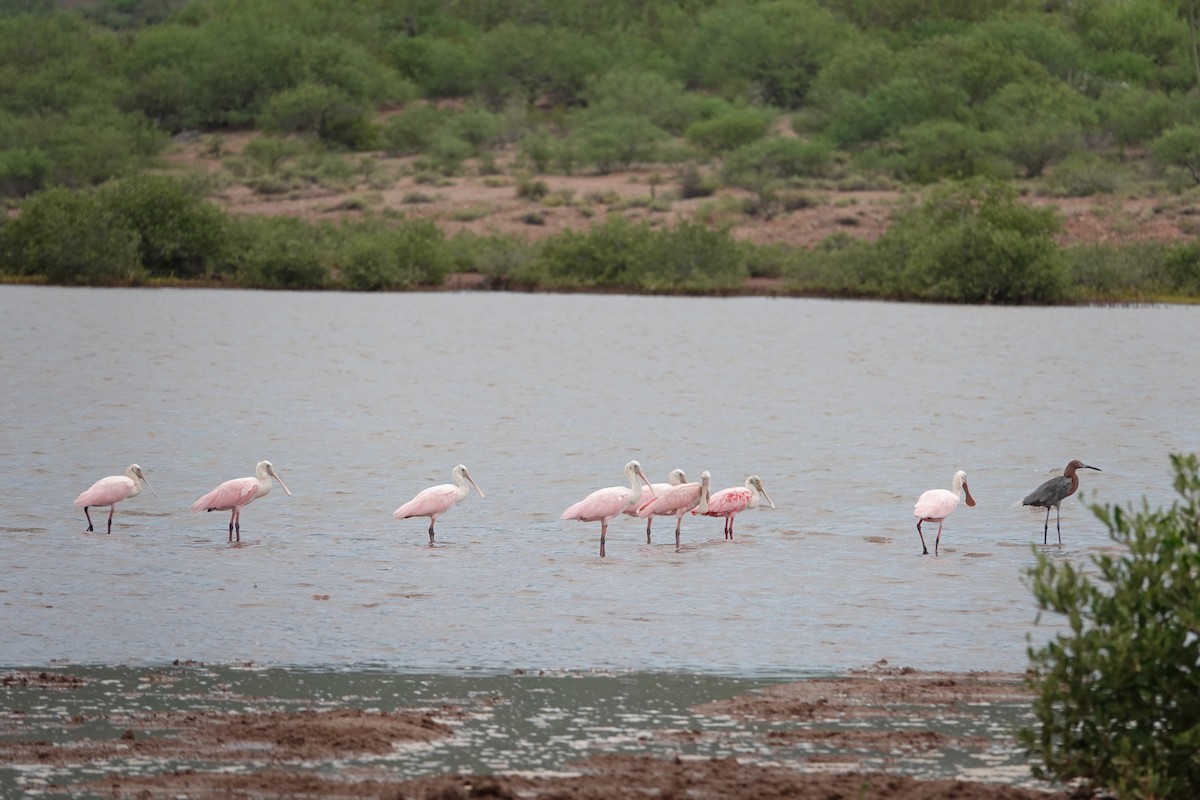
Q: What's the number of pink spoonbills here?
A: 8